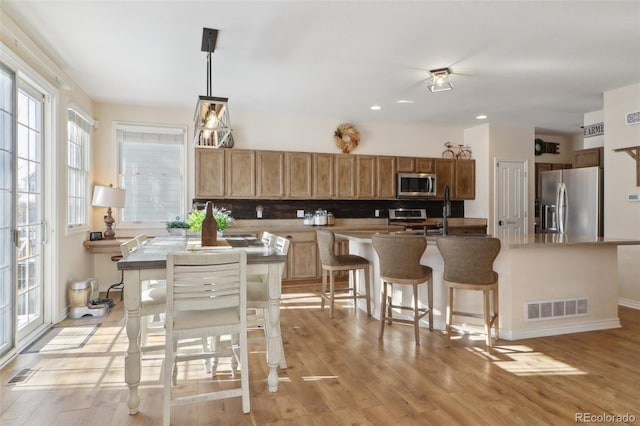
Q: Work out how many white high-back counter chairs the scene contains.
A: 5